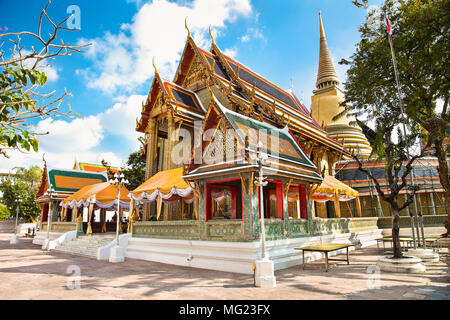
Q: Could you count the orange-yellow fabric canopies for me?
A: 3